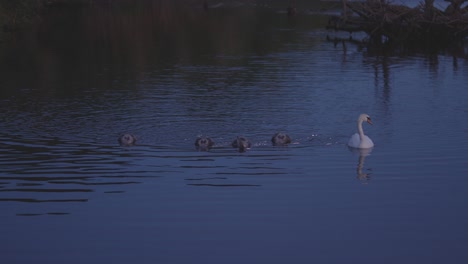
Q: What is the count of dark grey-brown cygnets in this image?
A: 4